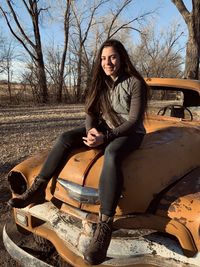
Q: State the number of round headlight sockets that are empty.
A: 1